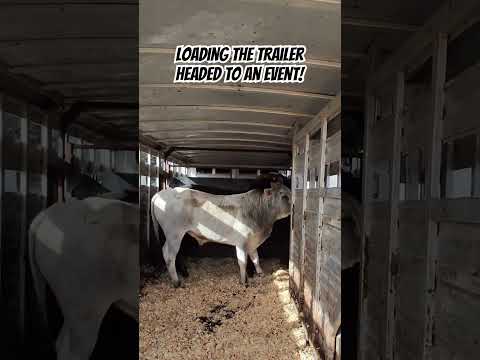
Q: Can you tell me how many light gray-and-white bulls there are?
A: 1